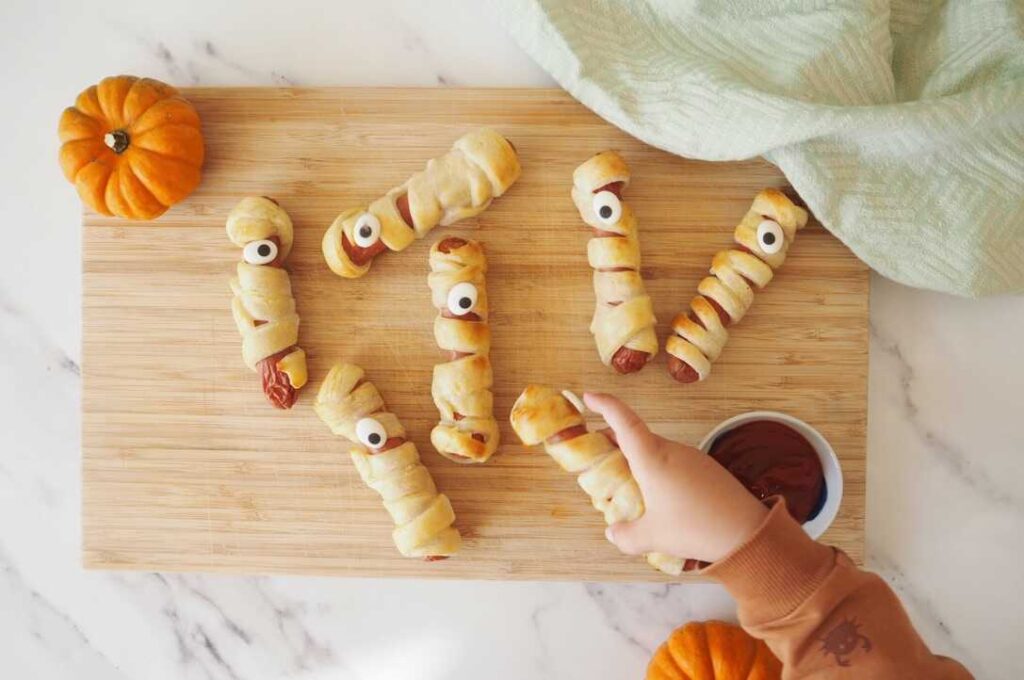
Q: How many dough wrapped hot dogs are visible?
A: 7